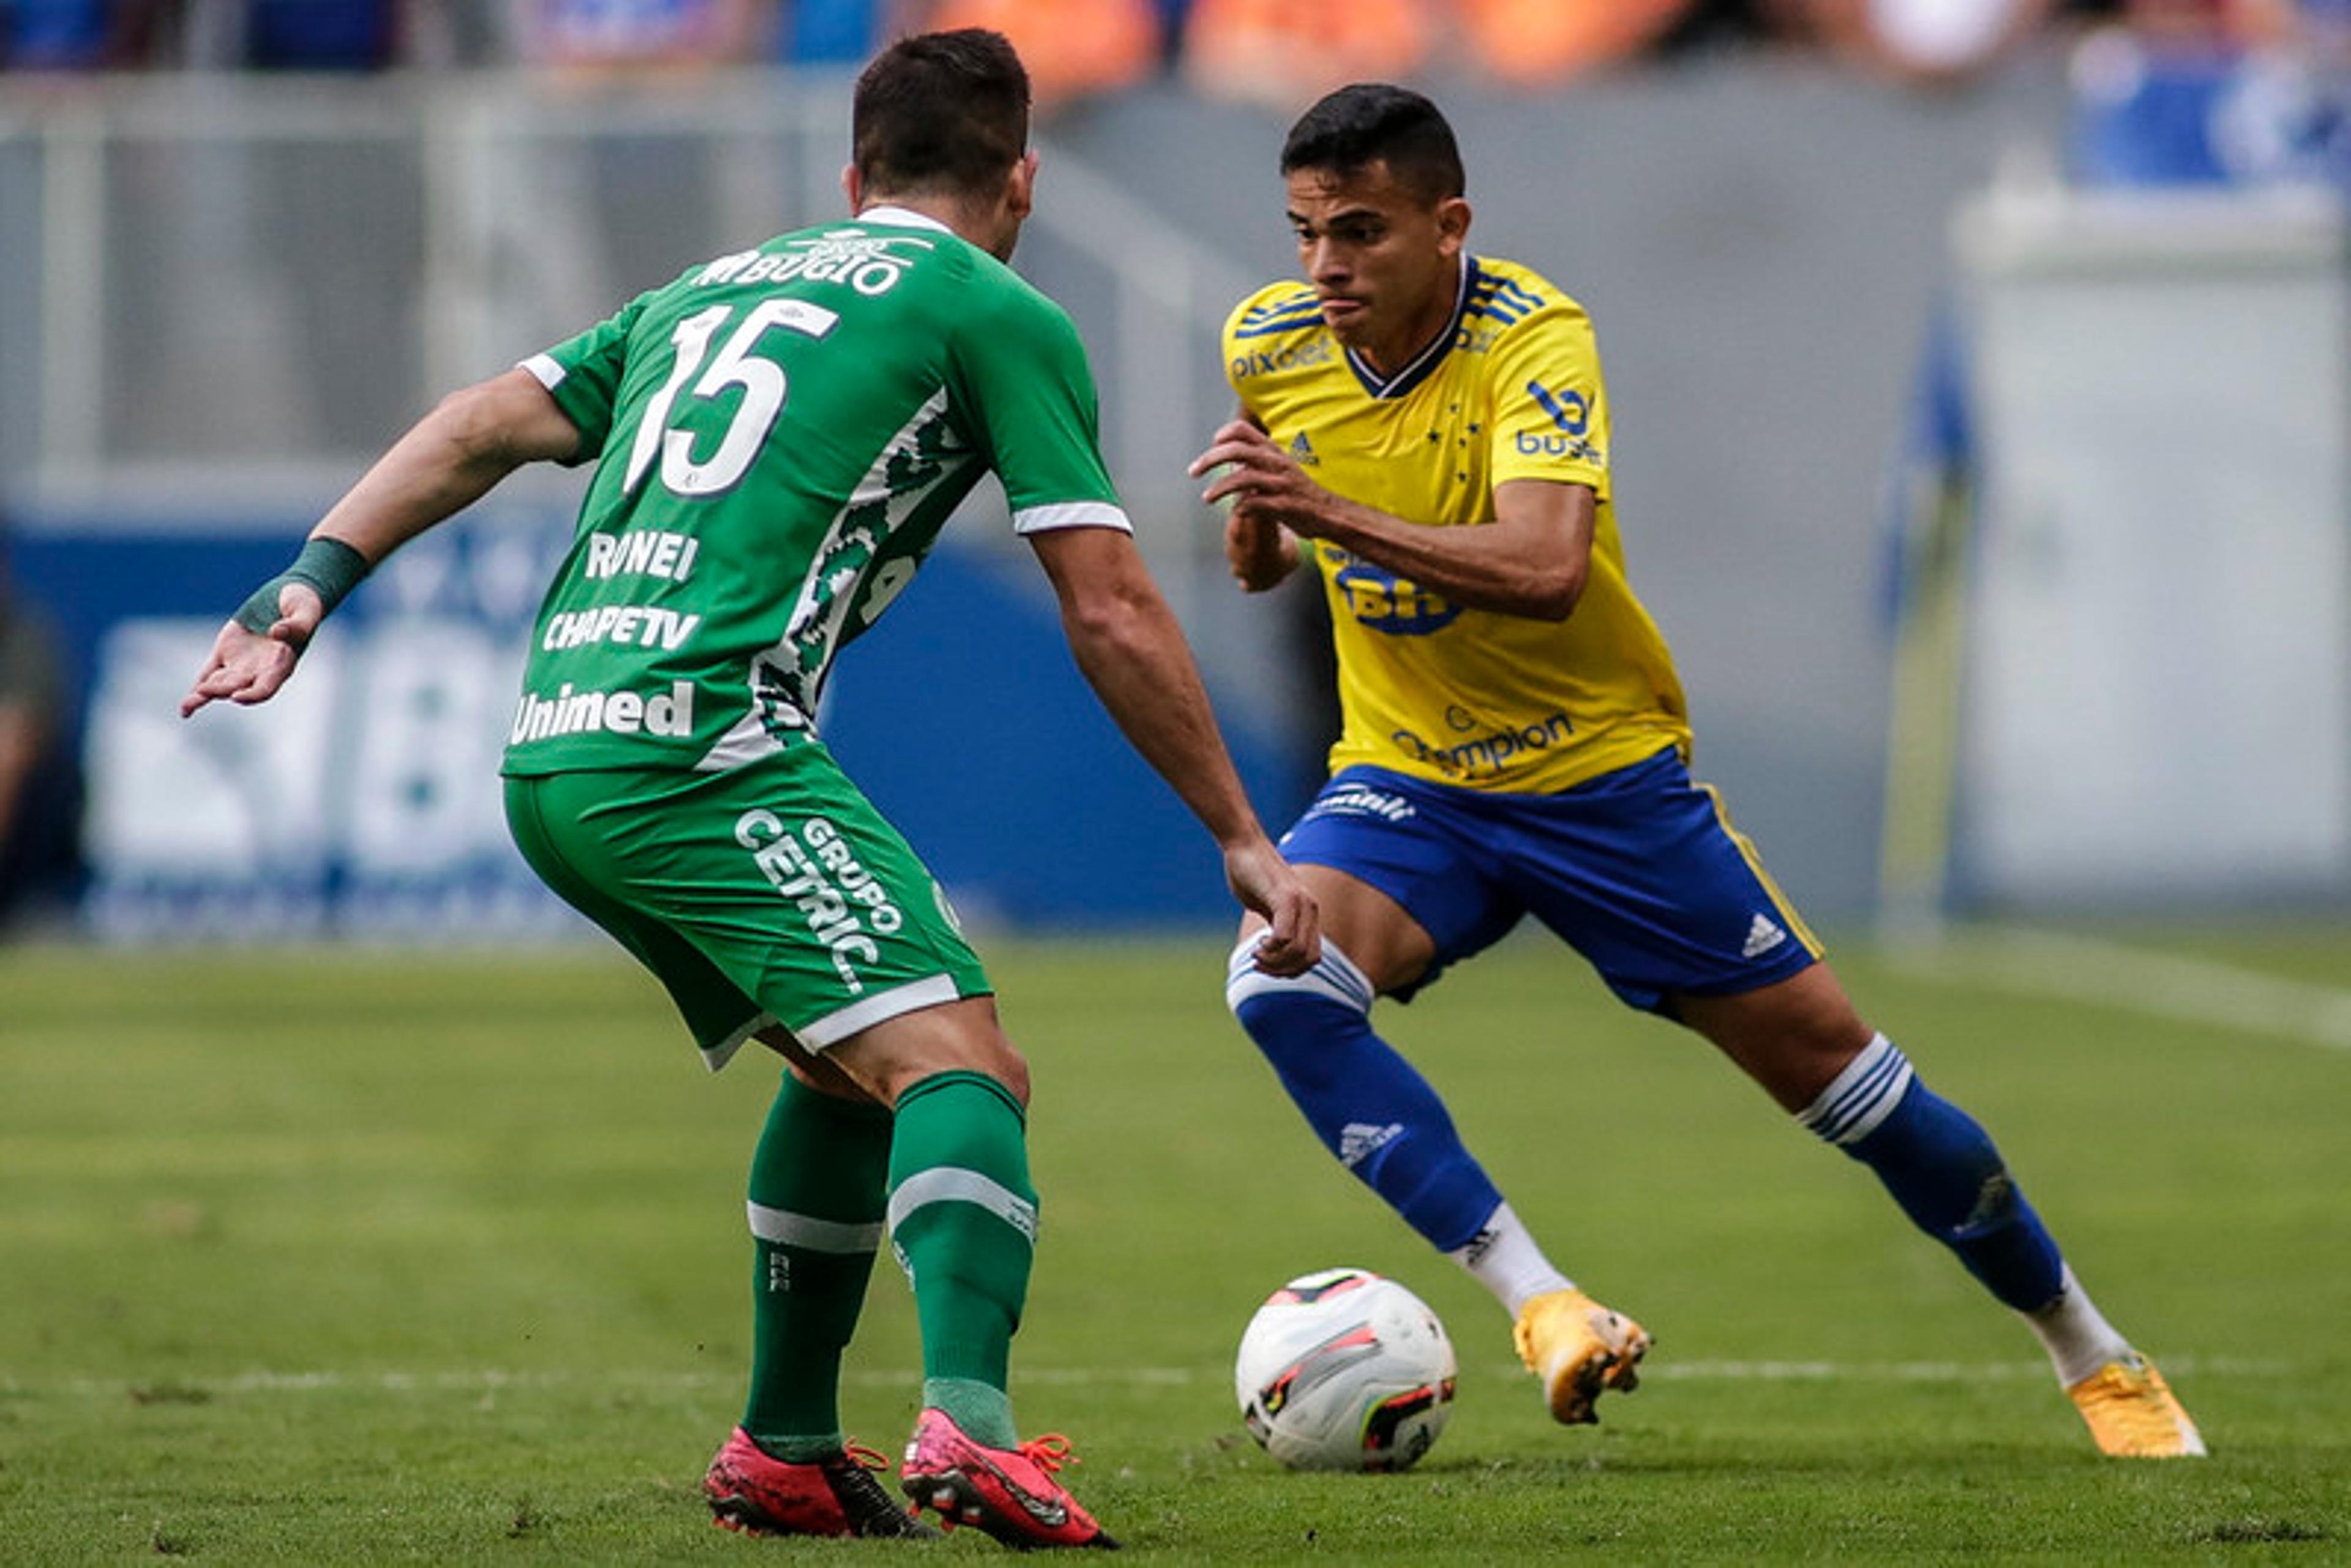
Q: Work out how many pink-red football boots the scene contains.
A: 2